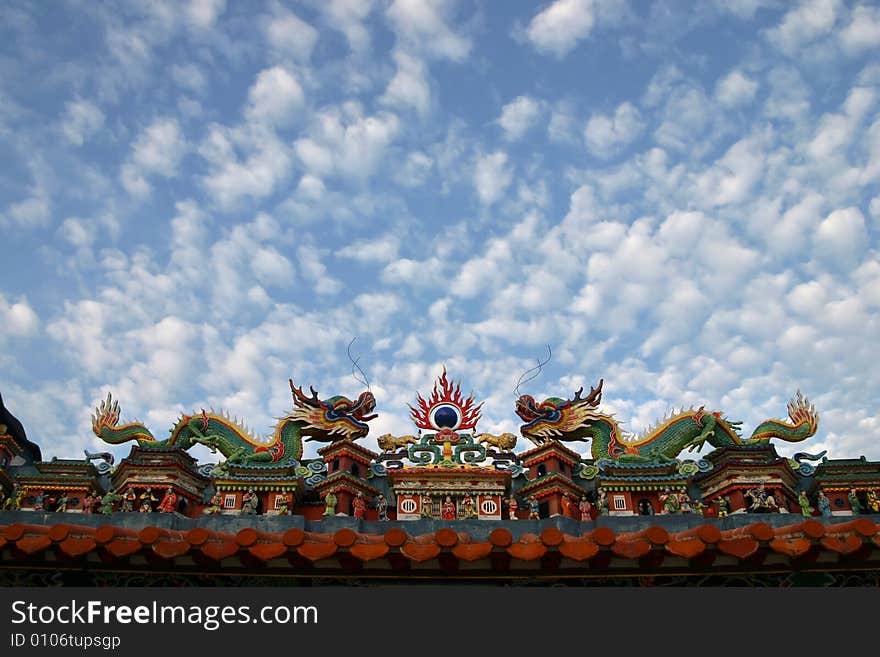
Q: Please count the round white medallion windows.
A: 2